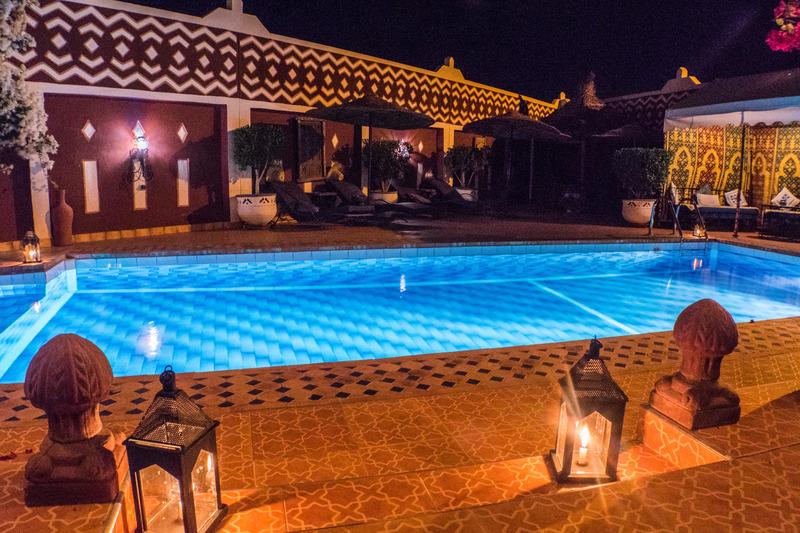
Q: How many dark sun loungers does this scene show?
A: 4